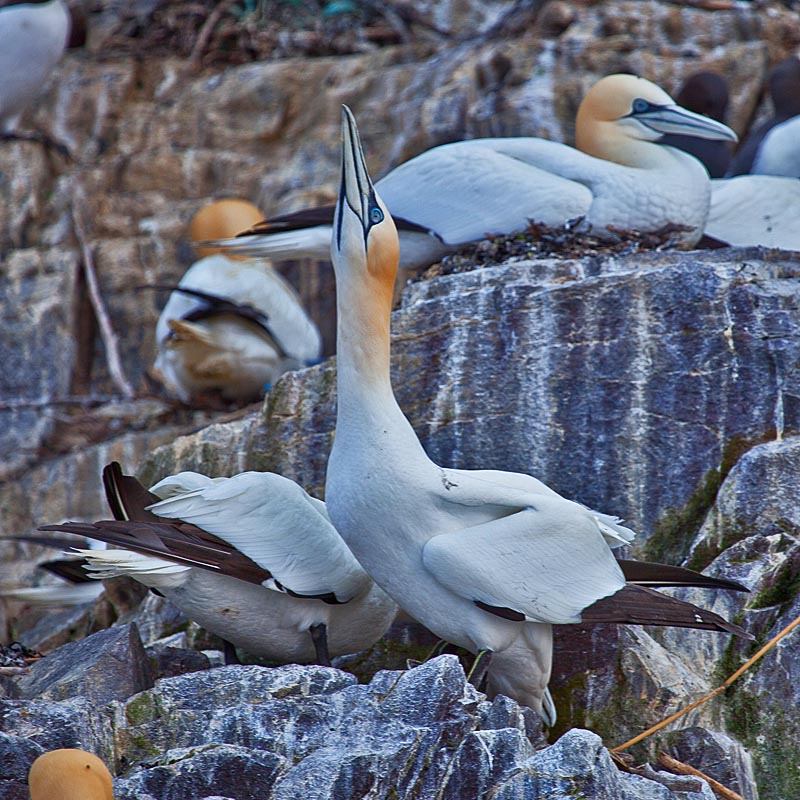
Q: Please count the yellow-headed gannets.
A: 4